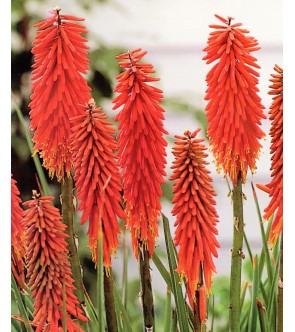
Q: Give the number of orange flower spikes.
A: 8